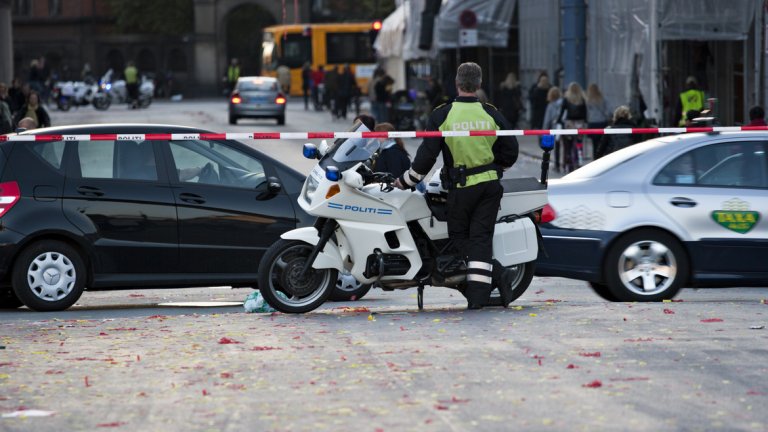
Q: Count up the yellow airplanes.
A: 0